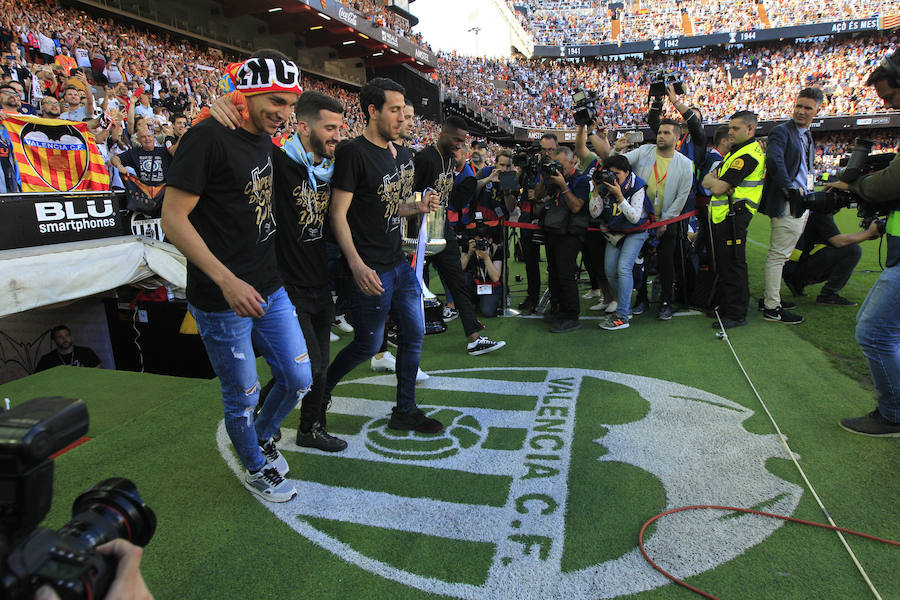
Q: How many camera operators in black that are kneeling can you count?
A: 2